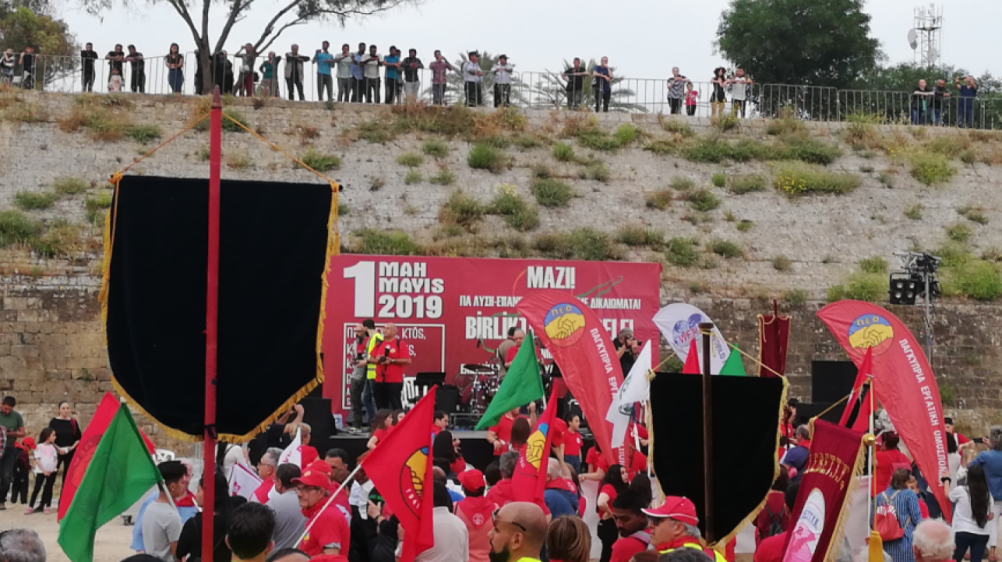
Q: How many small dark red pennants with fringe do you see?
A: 2